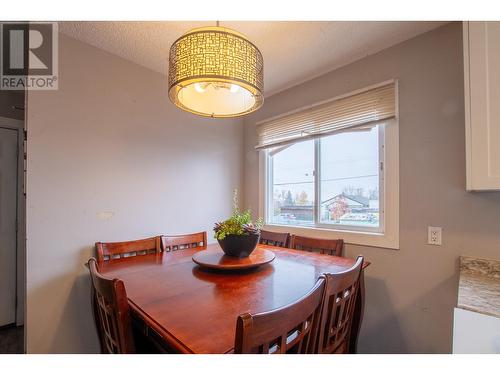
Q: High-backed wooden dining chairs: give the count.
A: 7